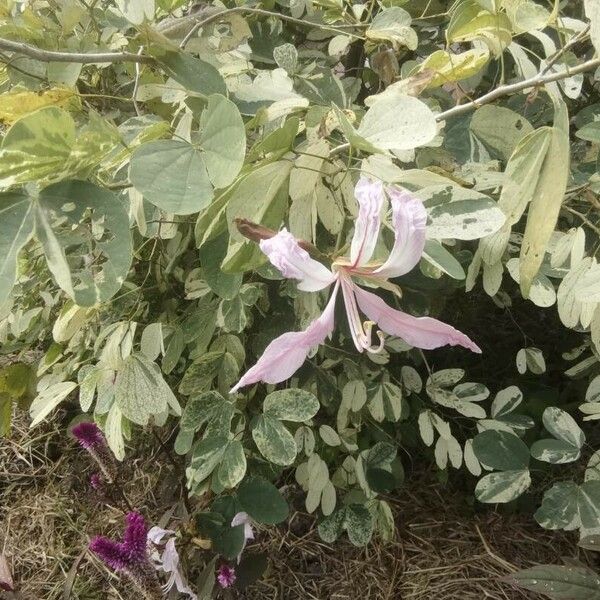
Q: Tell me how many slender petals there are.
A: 5